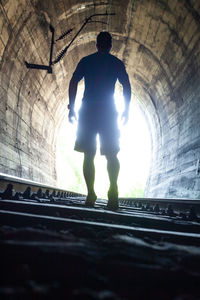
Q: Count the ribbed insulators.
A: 2